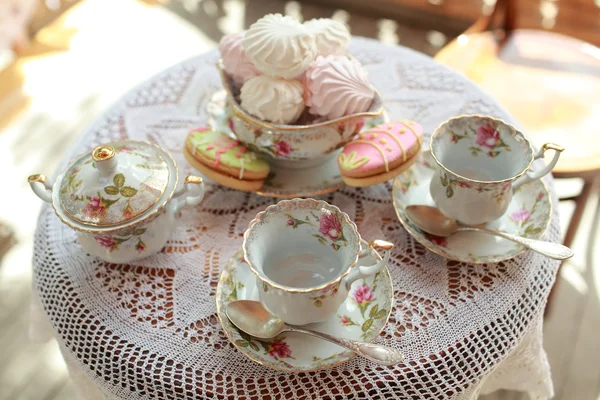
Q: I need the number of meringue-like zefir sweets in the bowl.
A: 5